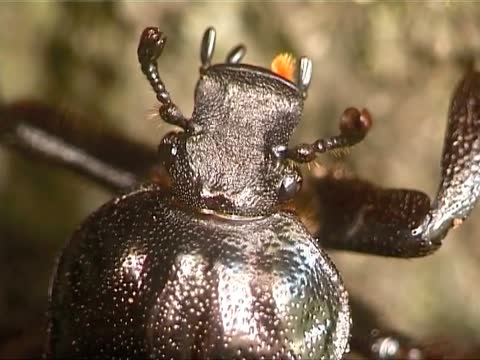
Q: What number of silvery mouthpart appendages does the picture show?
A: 3